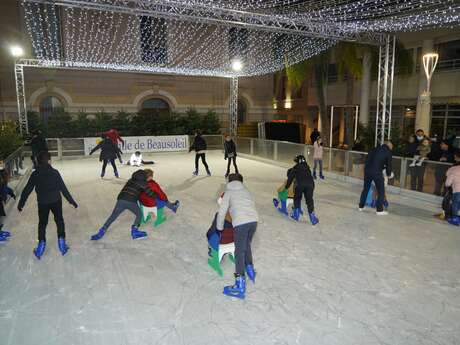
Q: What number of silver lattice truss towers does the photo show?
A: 3